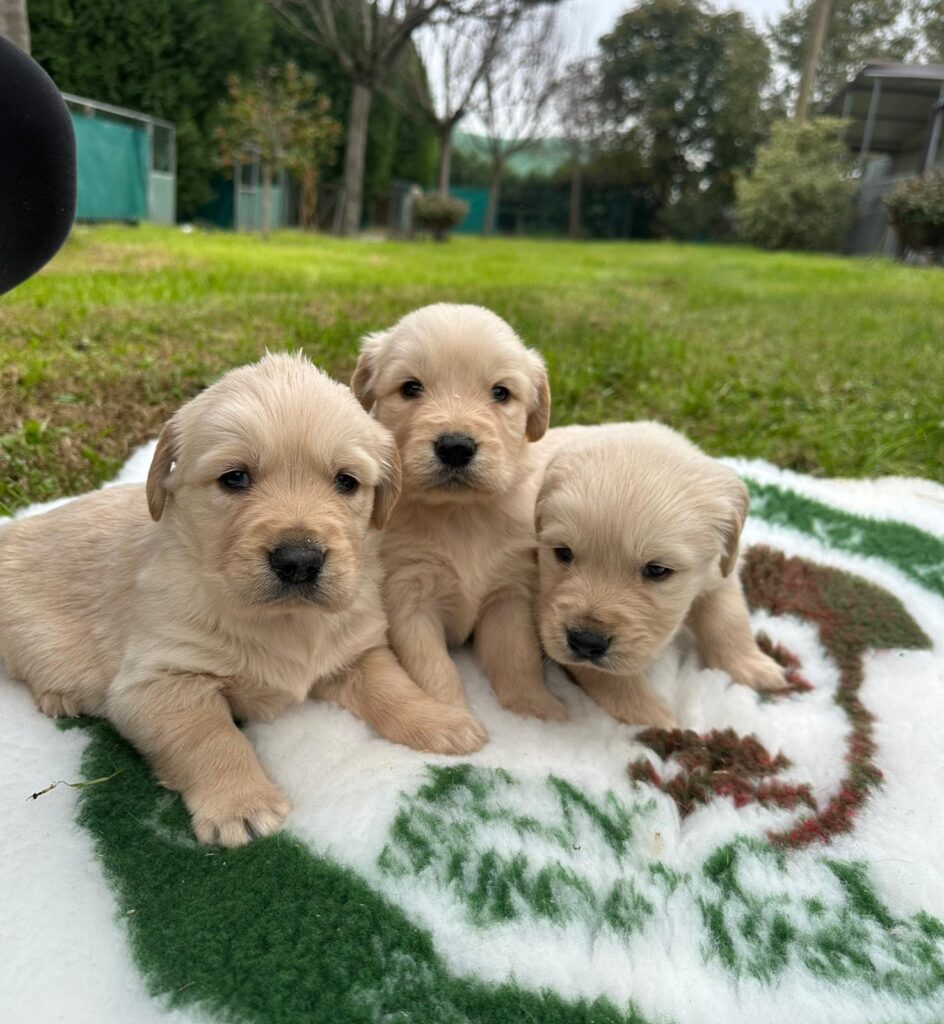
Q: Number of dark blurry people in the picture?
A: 0